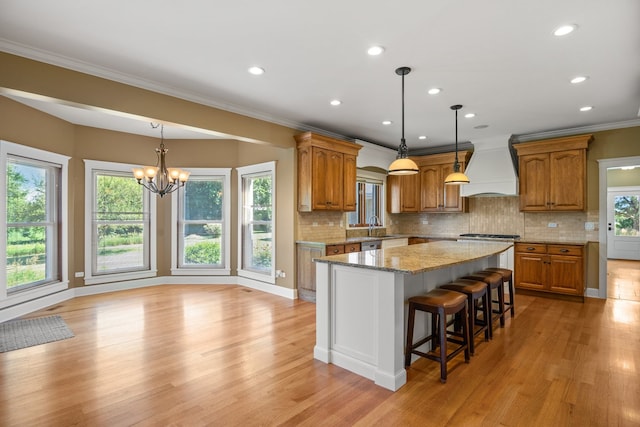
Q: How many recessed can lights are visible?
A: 10